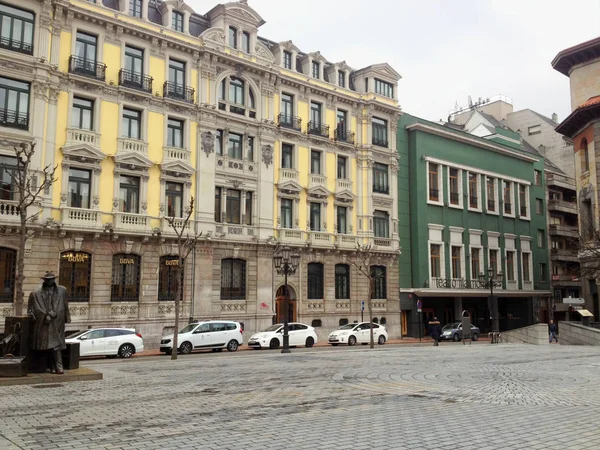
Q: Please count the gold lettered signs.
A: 3